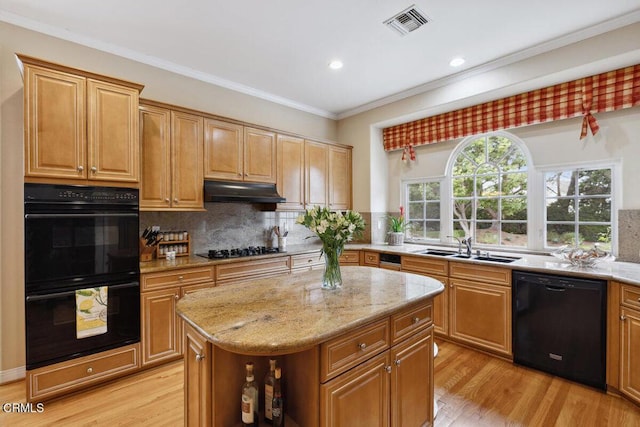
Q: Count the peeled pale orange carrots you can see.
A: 0